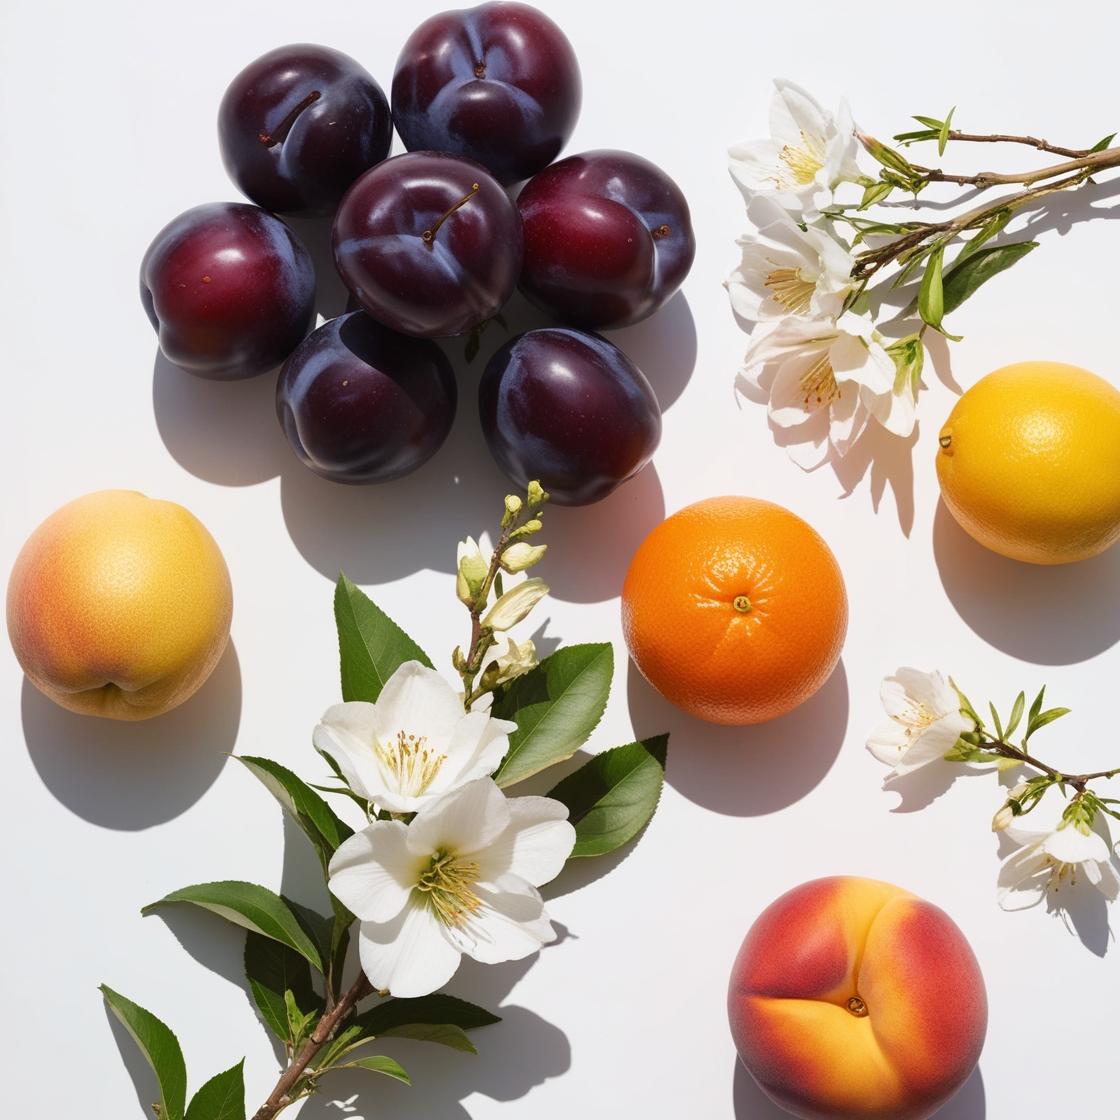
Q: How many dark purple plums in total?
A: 7